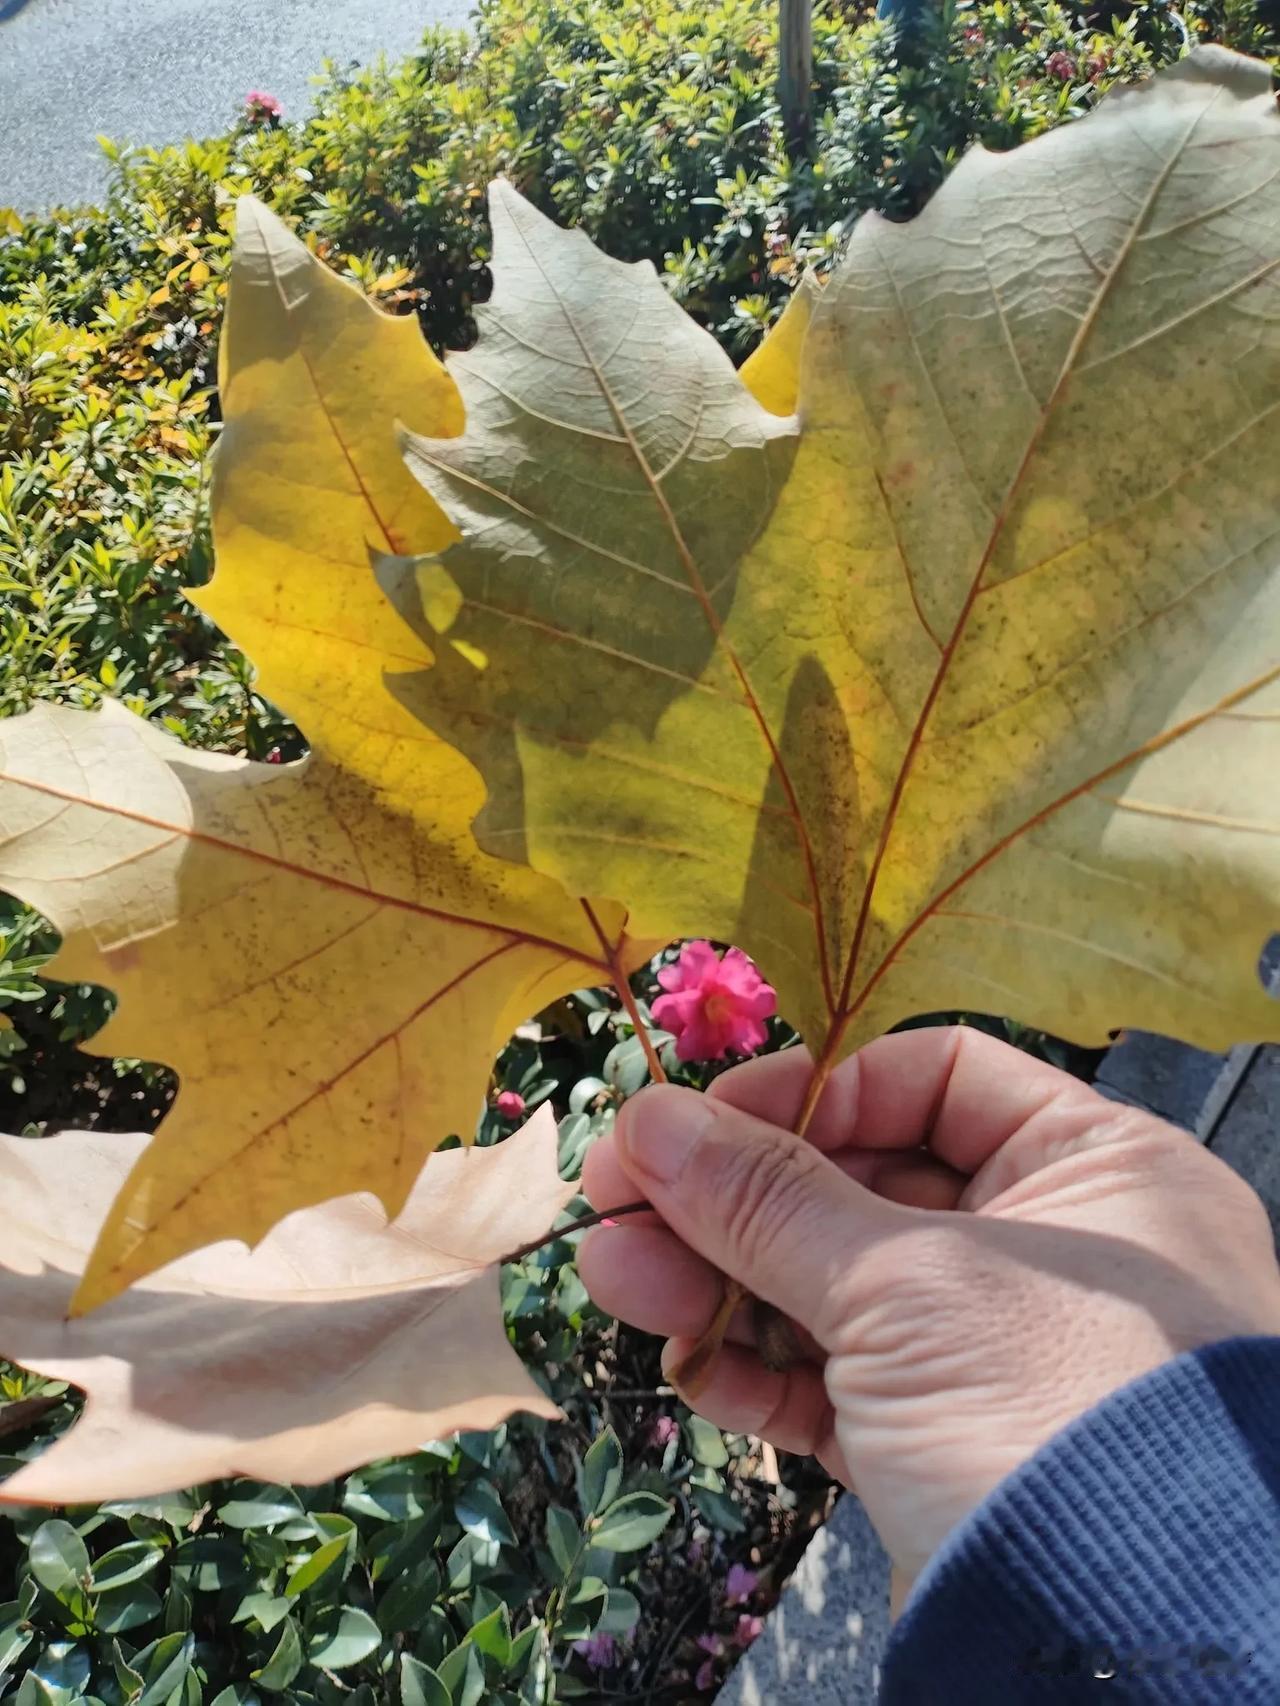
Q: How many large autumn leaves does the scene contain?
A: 3